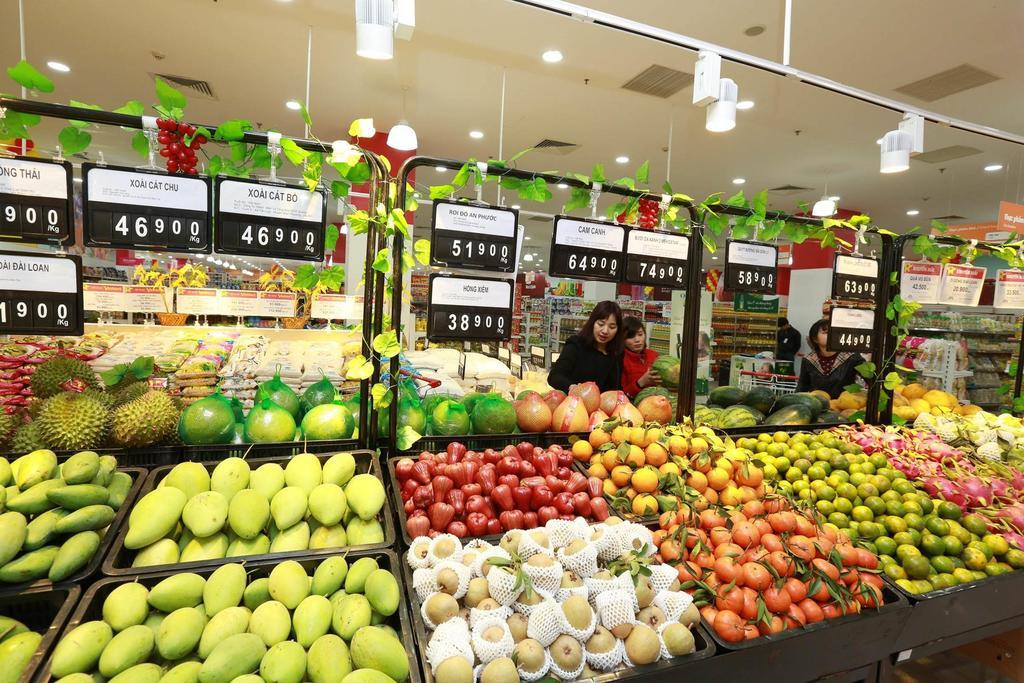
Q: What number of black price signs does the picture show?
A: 11